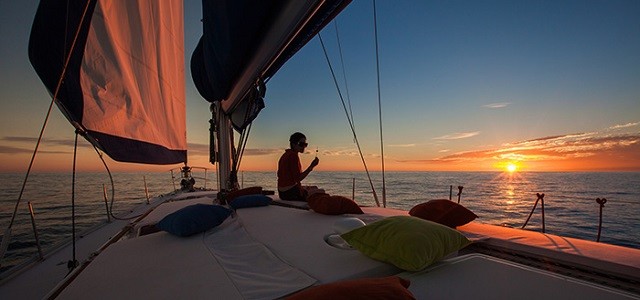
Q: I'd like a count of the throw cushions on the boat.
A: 7